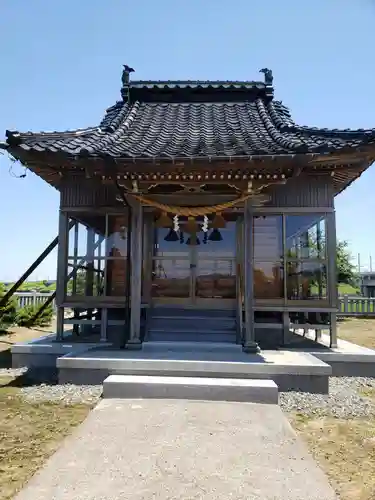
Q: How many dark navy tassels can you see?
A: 3